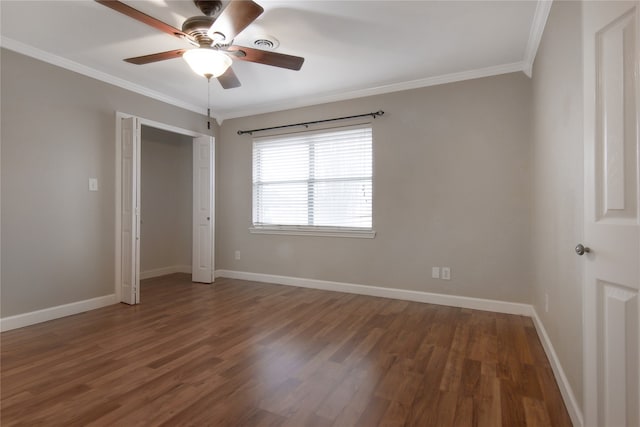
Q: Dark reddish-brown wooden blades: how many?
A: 5